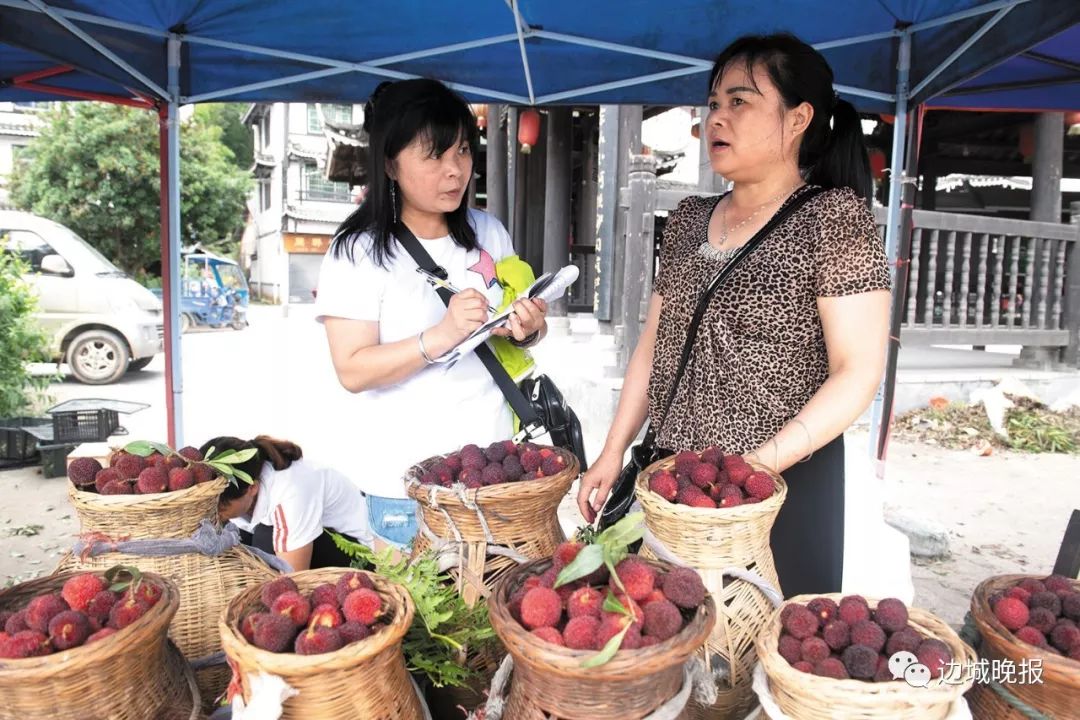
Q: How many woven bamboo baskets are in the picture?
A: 8